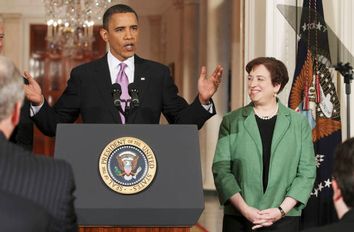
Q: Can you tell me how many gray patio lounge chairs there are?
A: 0